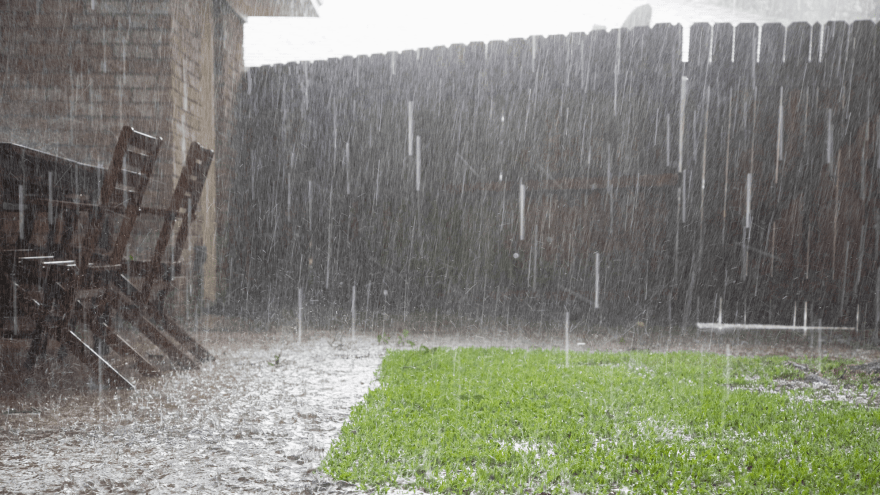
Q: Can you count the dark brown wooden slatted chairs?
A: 2